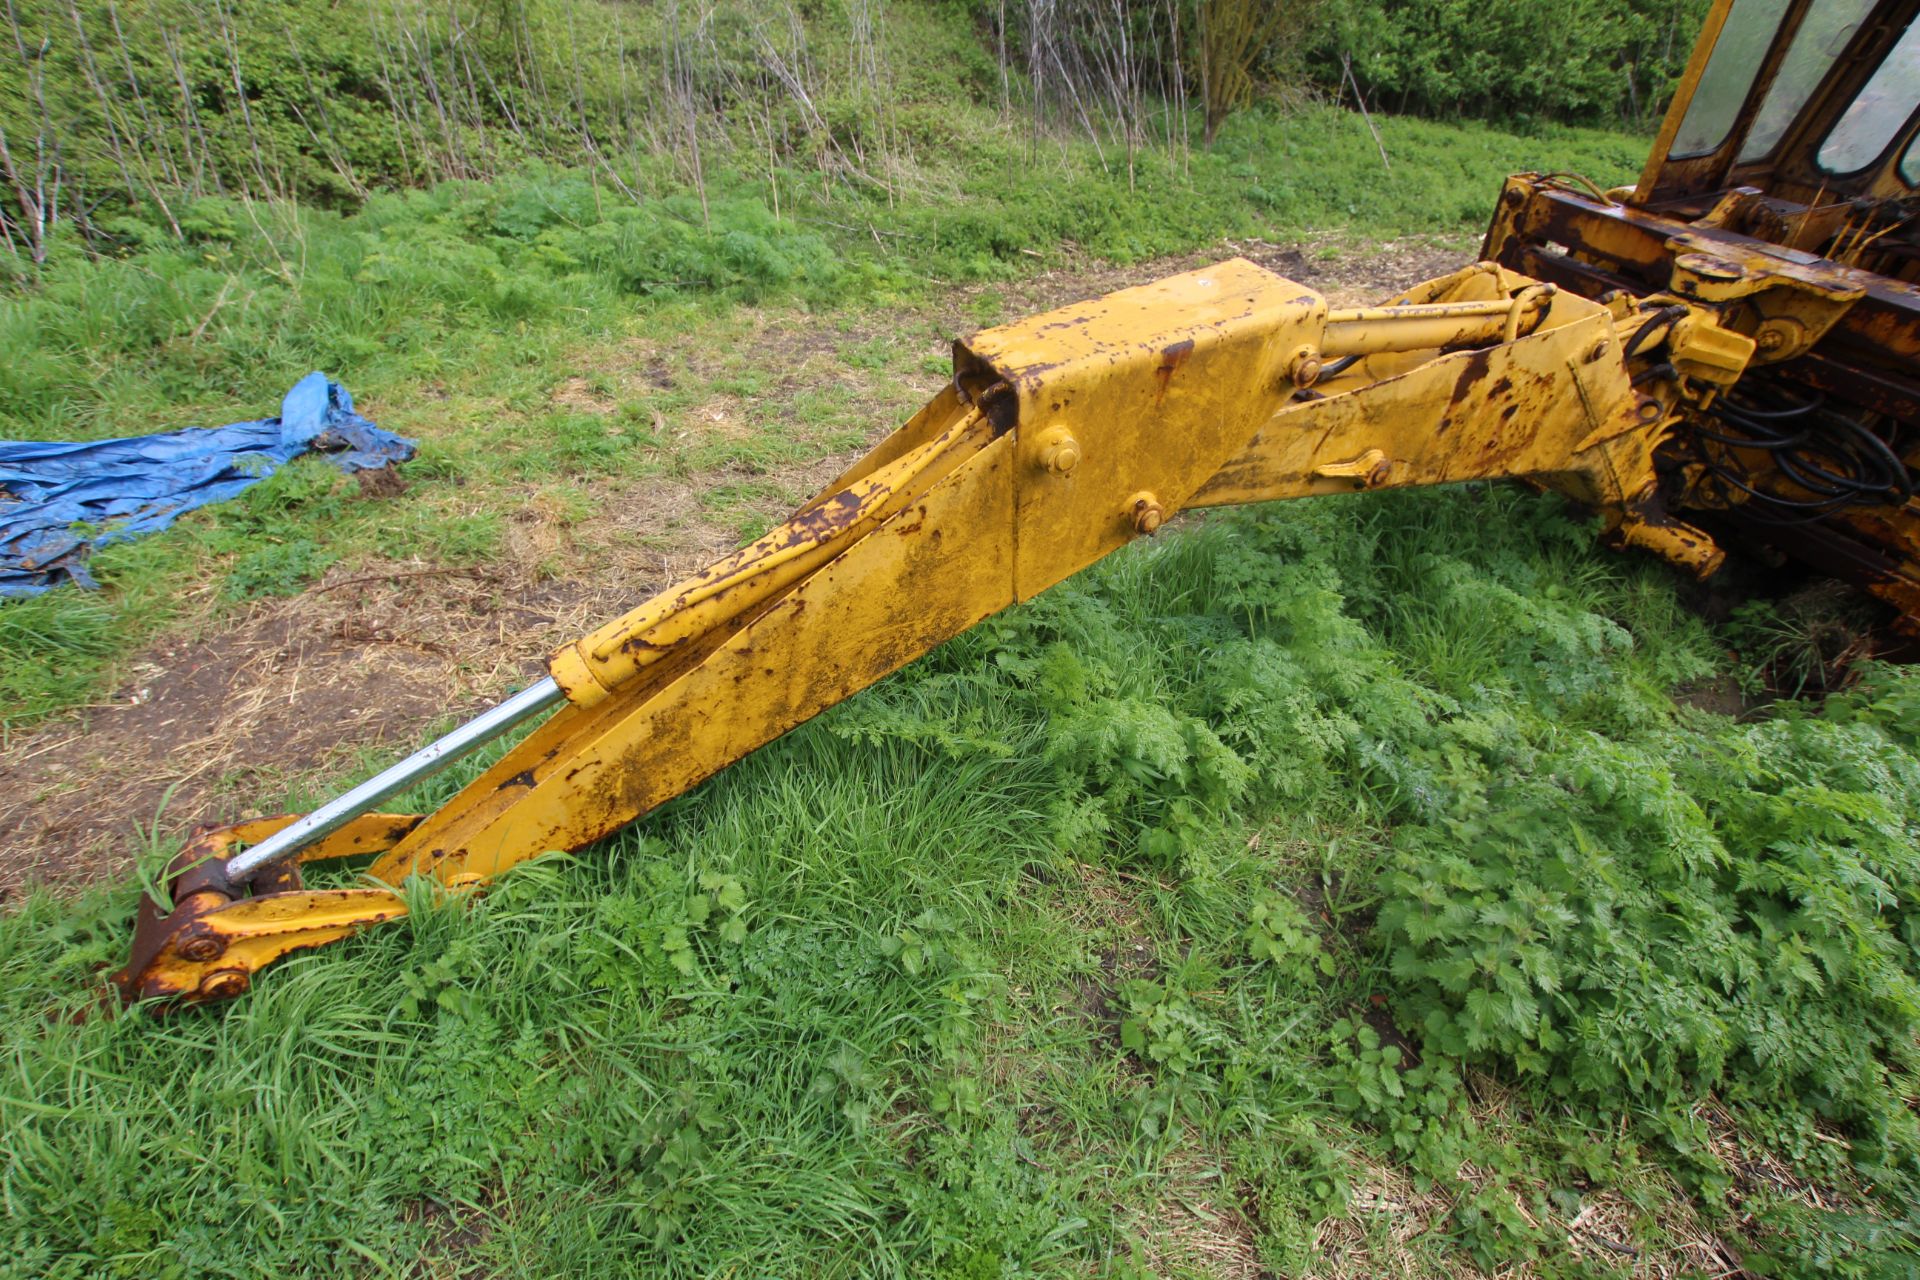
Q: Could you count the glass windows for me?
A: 4